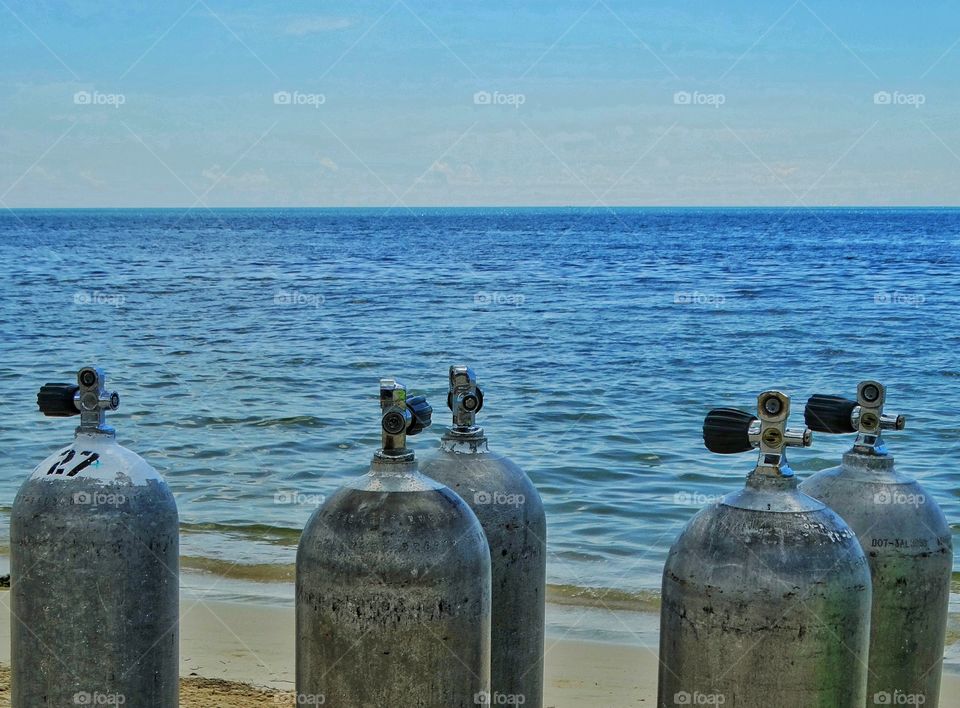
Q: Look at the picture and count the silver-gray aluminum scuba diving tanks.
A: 5